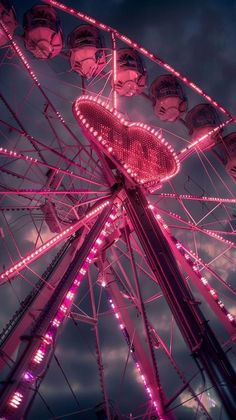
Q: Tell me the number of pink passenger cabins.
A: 7